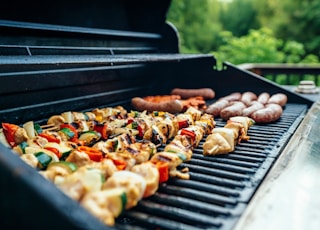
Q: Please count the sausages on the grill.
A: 10